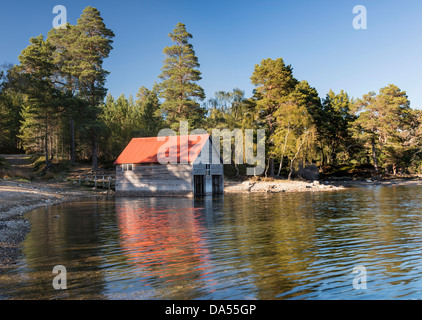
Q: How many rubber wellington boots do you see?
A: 0